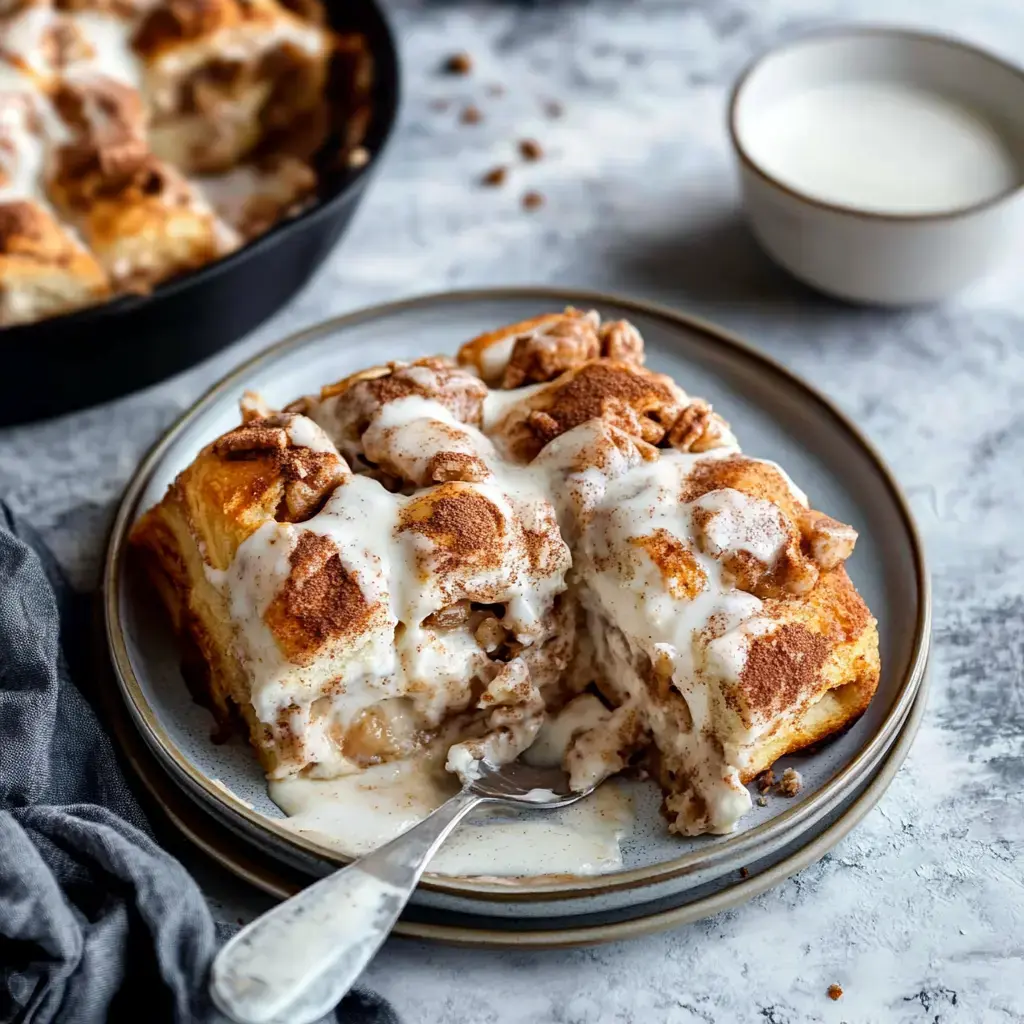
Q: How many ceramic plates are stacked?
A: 2